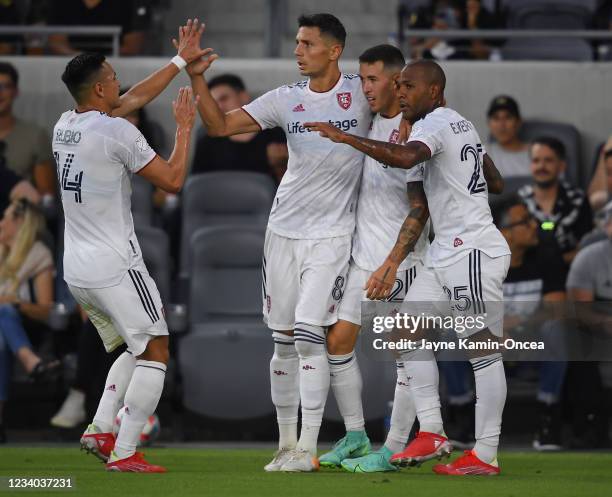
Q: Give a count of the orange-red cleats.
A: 4